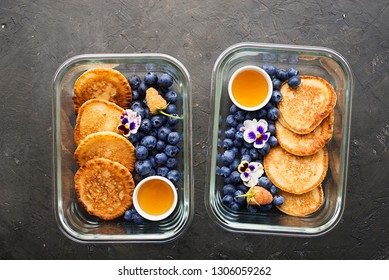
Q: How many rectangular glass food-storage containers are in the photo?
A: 2